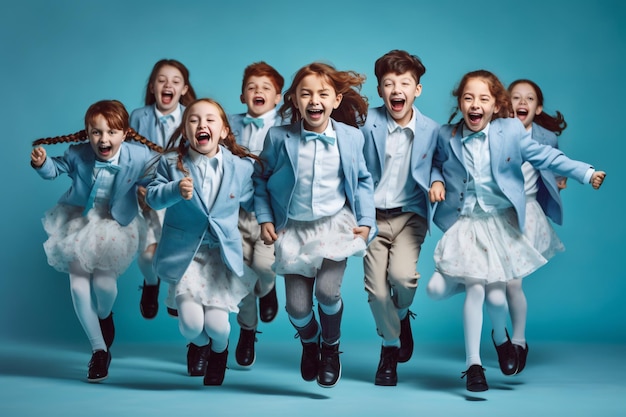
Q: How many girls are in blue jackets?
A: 6